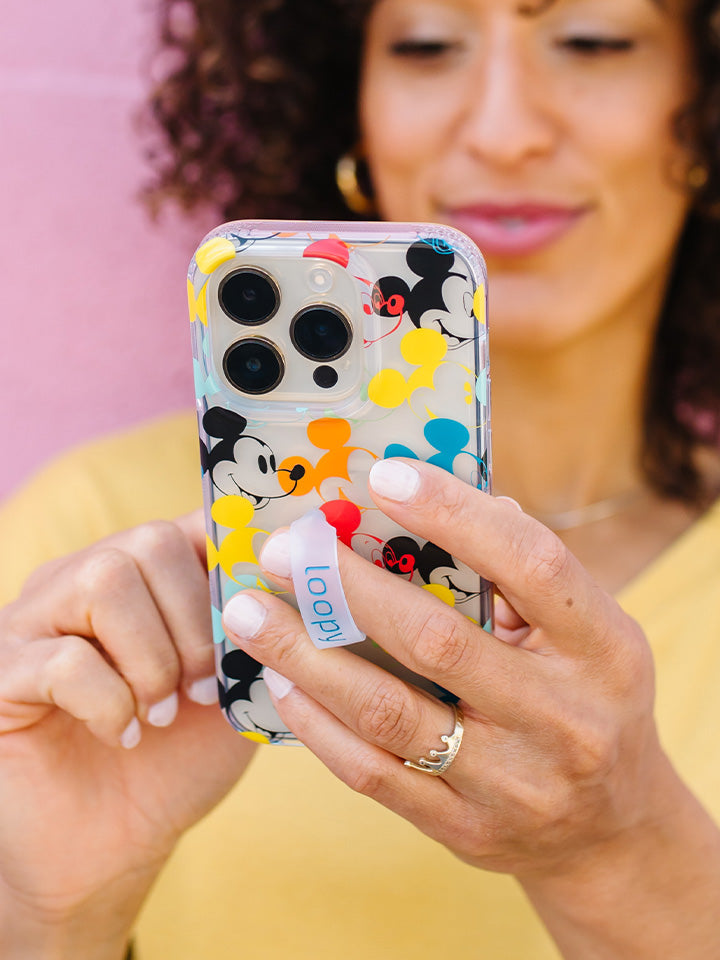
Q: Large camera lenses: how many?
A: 3